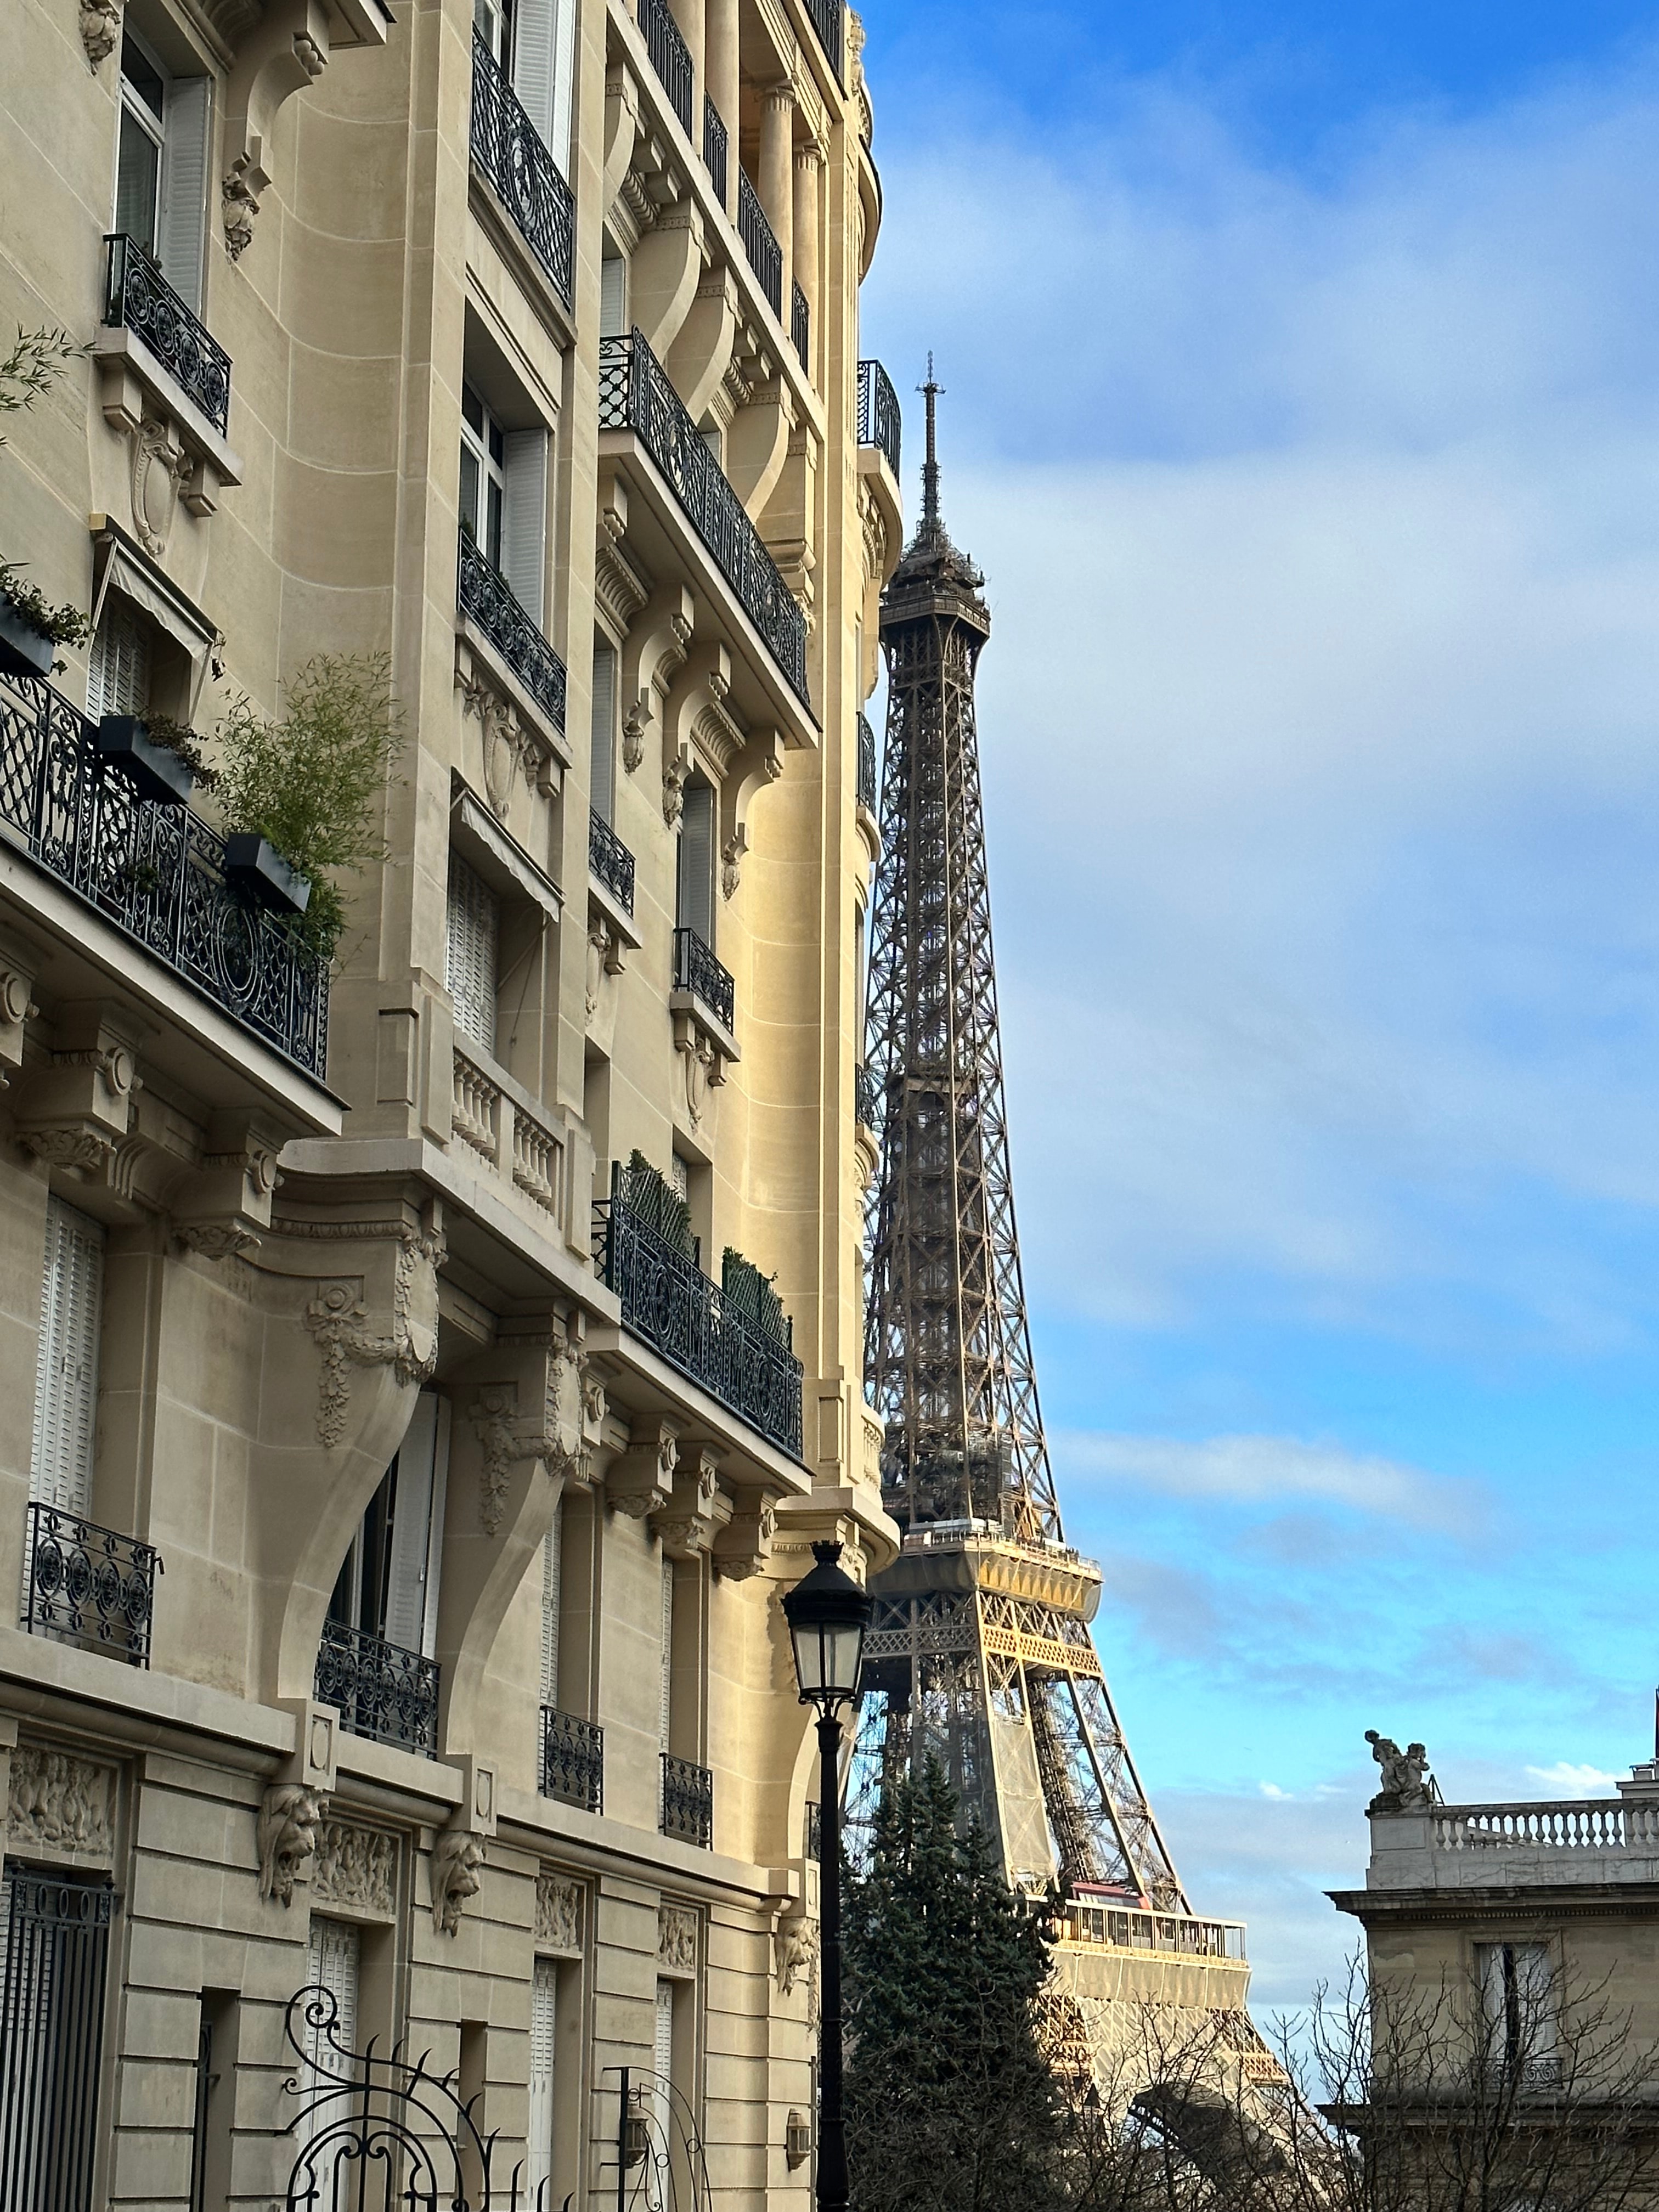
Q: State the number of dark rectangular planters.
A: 3